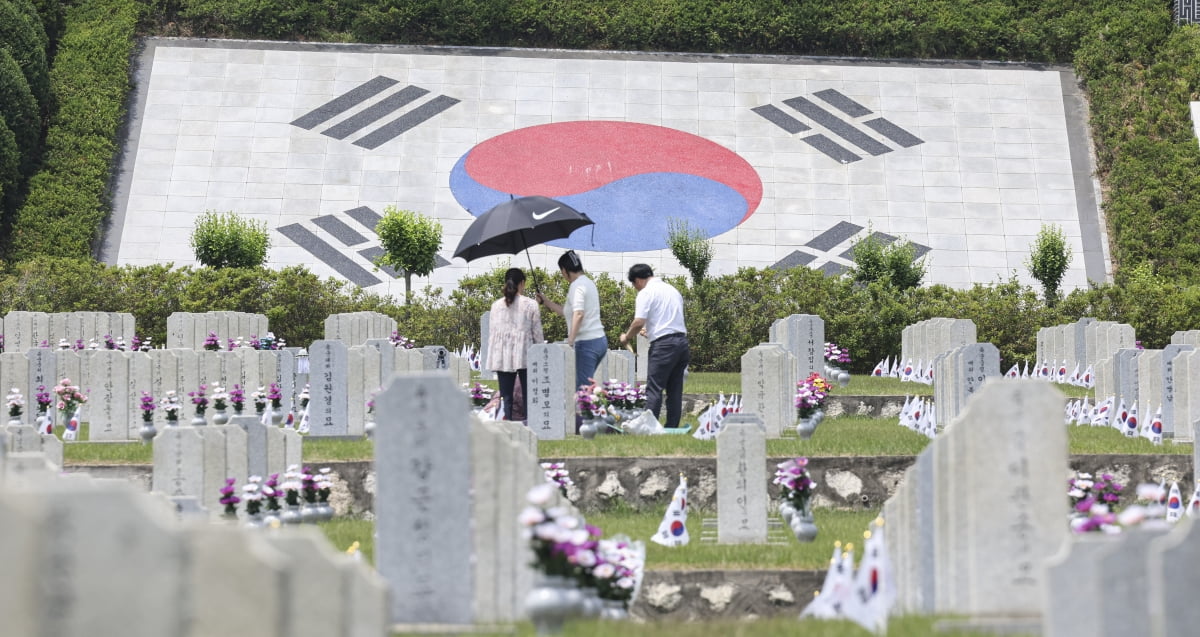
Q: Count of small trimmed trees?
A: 5